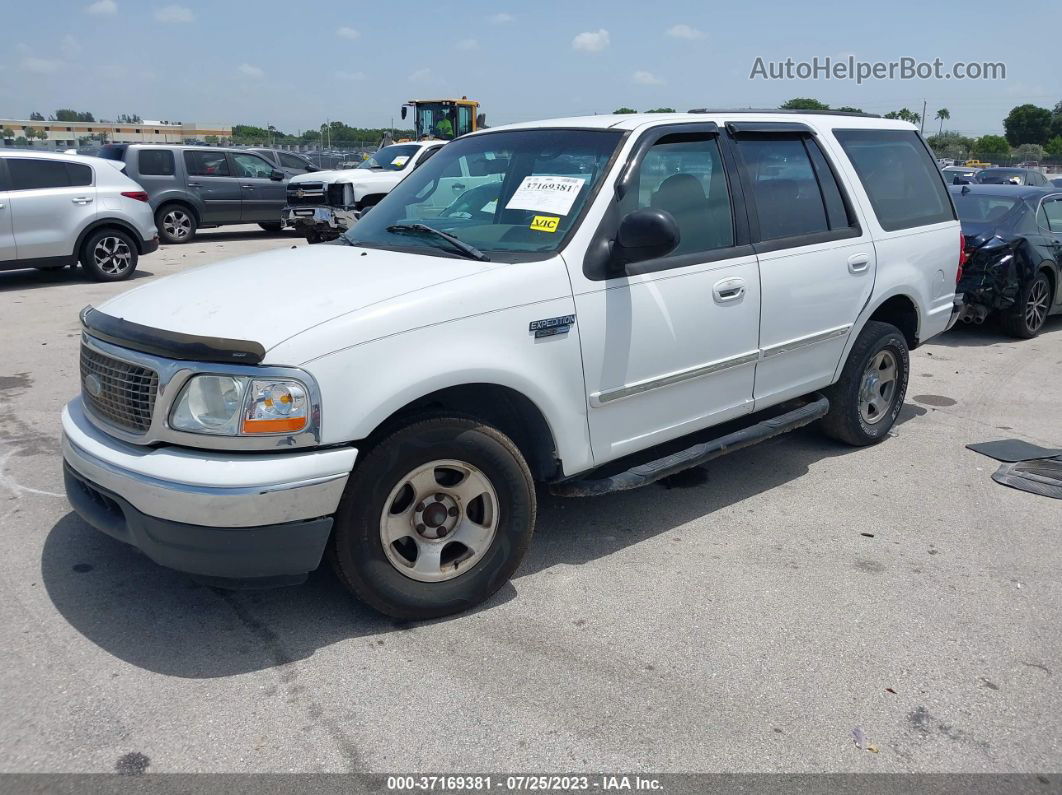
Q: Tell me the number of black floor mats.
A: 2